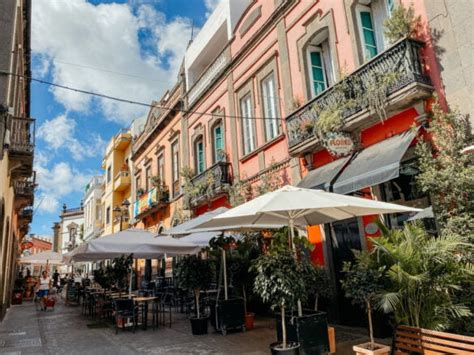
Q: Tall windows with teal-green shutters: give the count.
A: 4